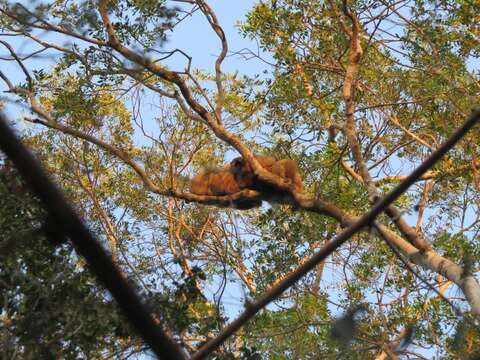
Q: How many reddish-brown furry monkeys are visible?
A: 2